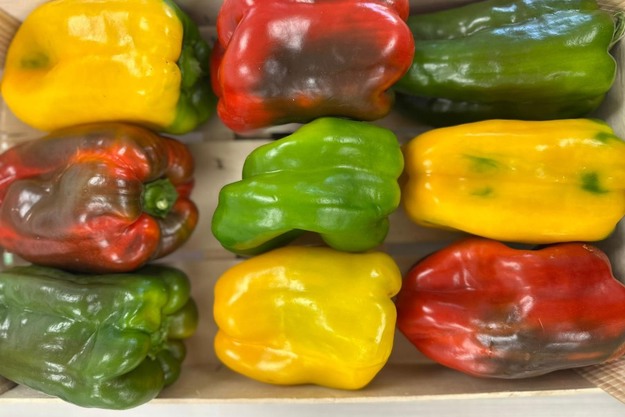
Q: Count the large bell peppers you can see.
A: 9